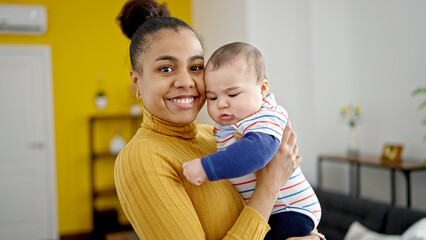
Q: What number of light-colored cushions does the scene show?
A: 2